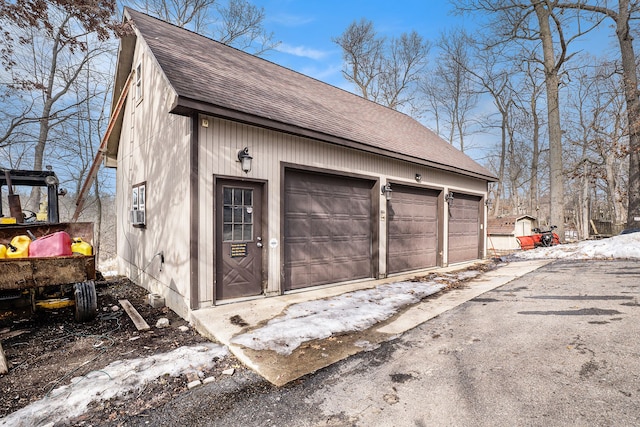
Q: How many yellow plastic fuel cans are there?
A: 3